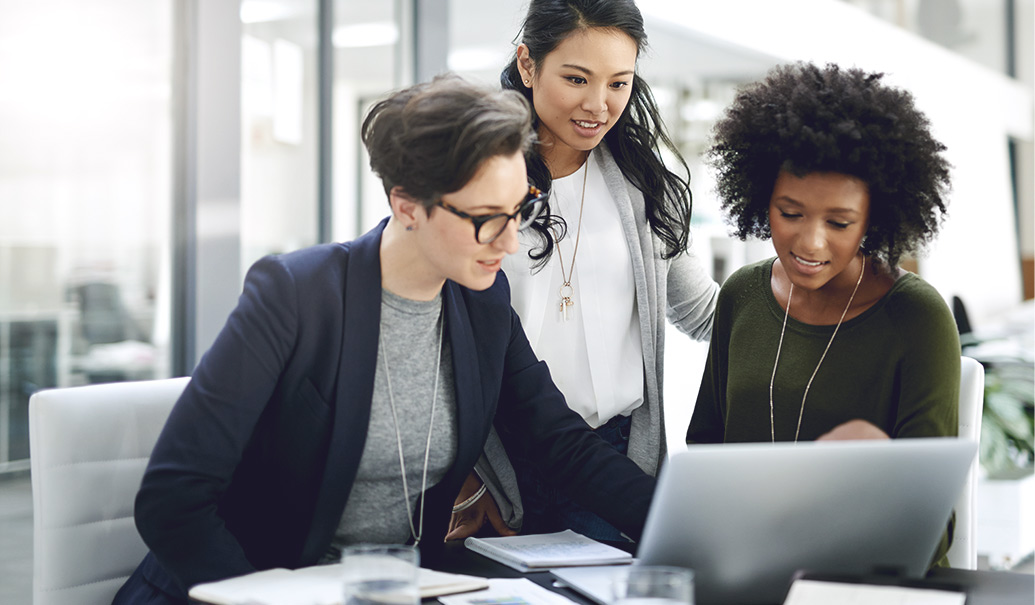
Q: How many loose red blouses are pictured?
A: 0